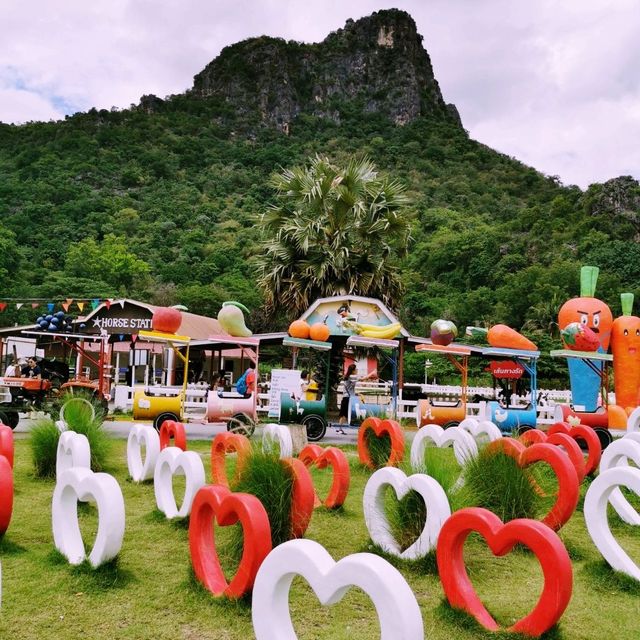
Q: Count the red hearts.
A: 12